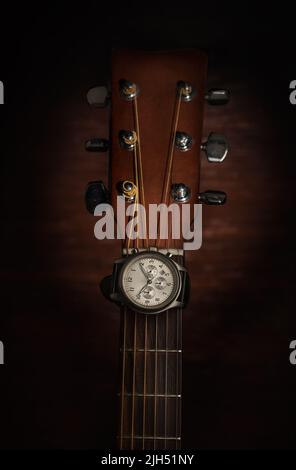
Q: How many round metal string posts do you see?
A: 6